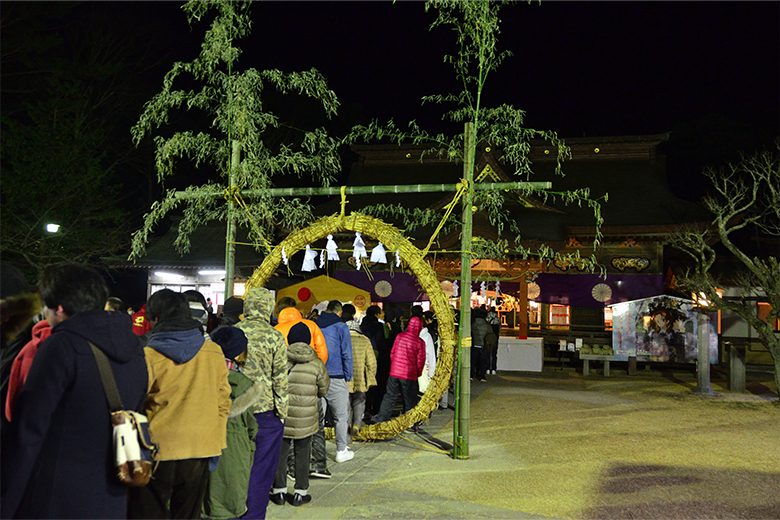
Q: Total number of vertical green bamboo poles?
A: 2